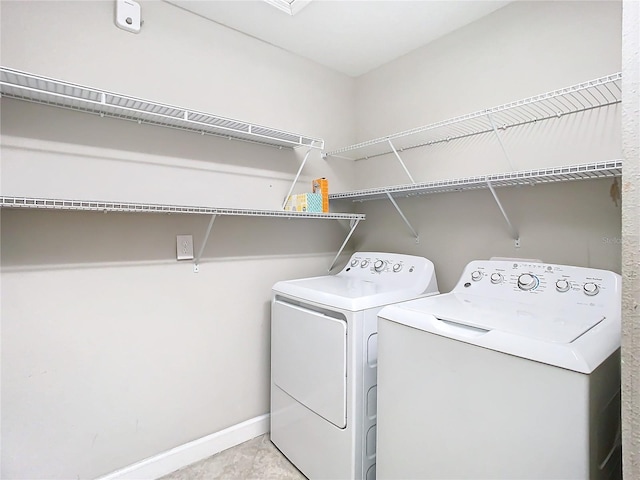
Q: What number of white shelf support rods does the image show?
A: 7